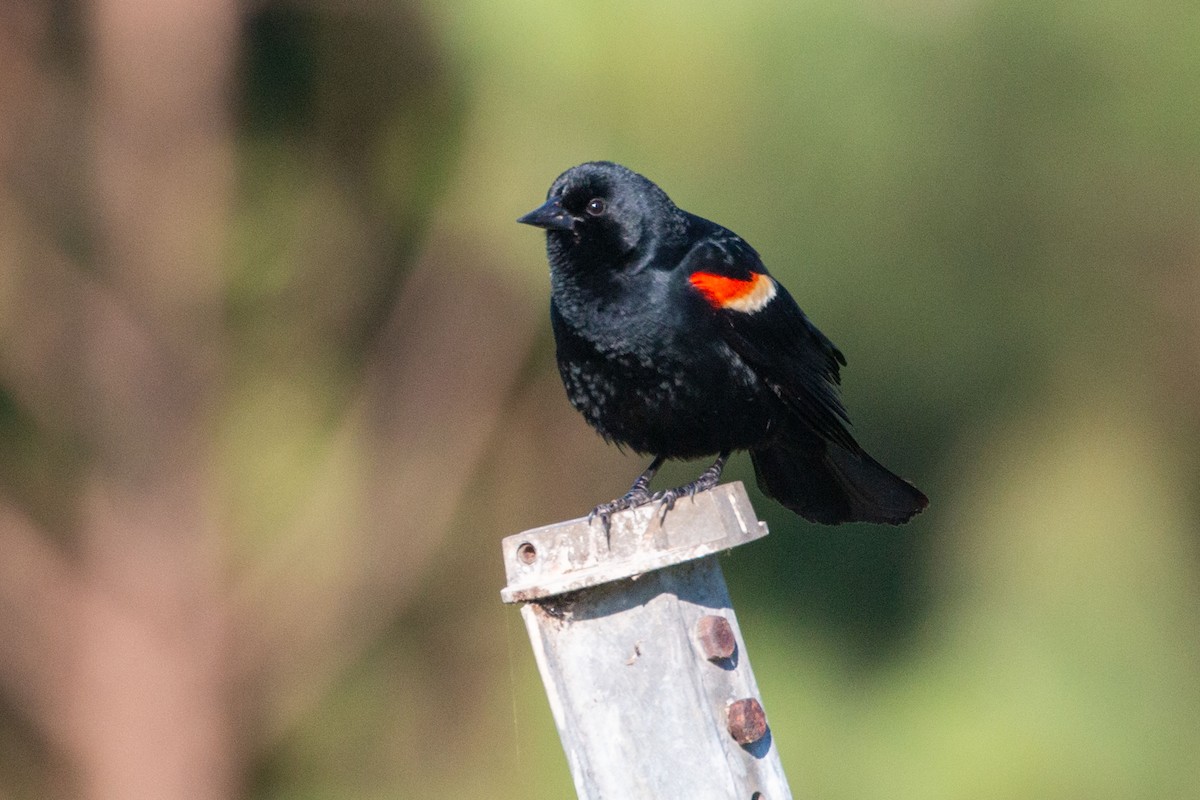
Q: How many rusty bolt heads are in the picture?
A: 2